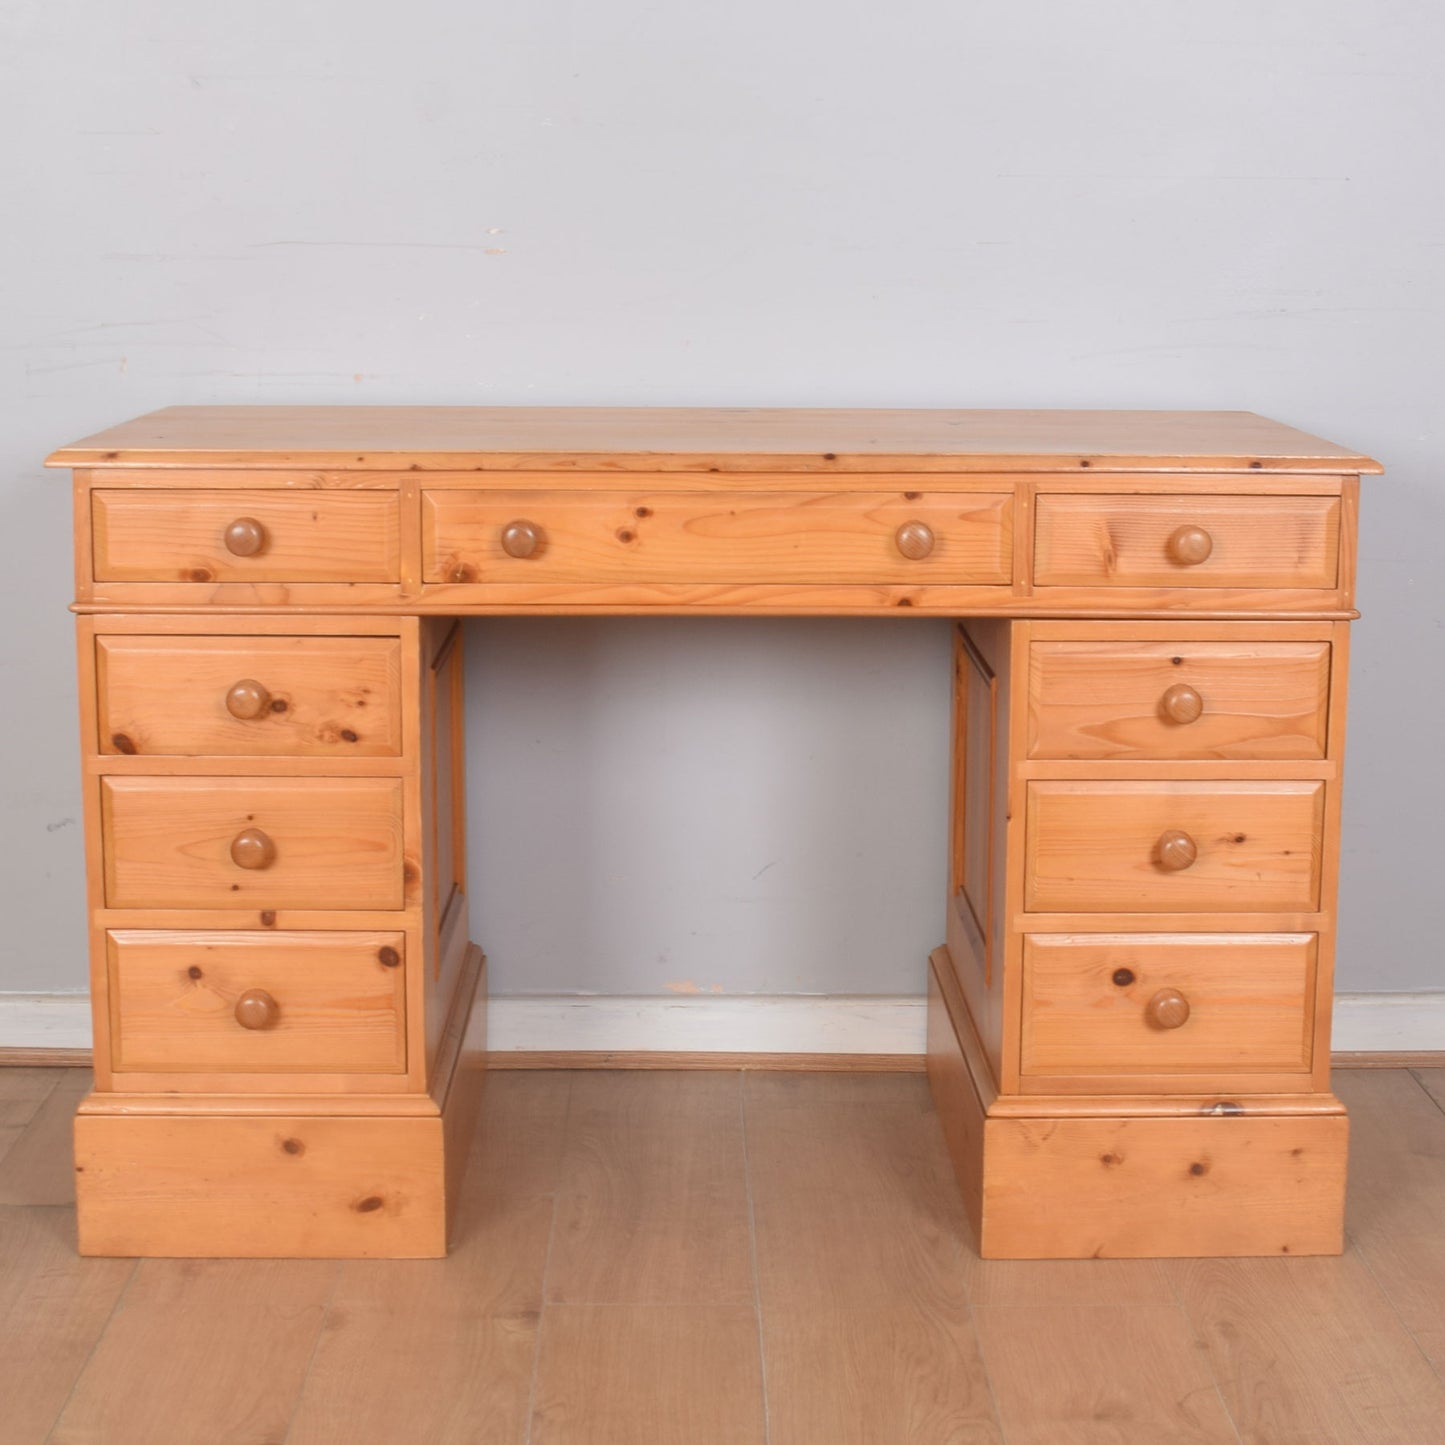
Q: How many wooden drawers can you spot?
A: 9